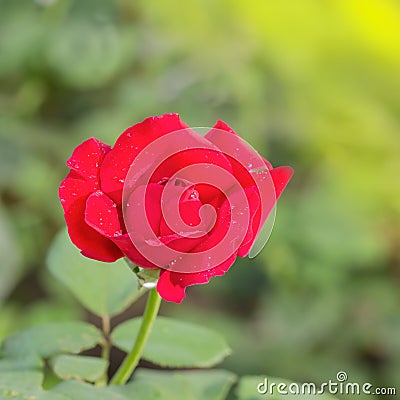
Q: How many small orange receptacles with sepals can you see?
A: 0